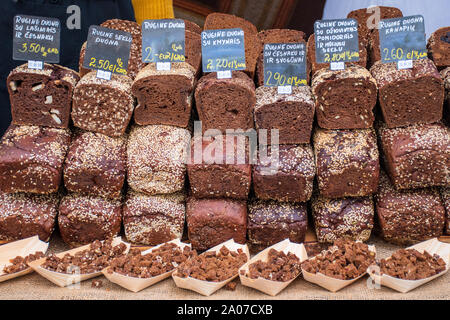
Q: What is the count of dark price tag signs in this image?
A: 7